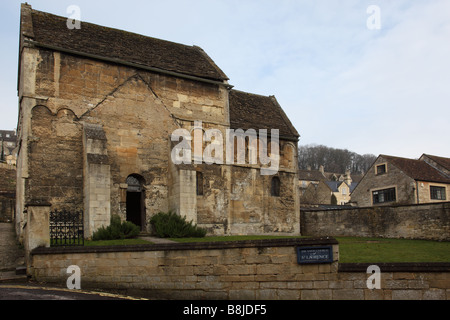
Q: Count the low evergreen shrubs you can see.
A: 2